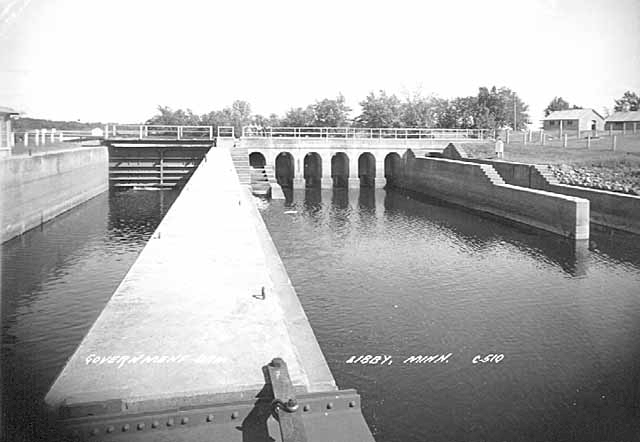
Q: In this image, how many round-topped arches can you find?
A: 6